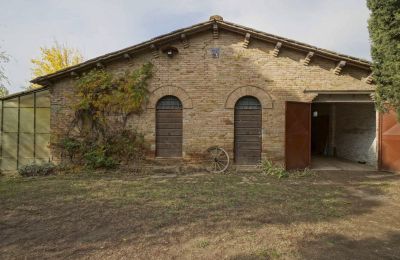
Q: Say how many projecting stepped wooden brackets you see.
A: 11